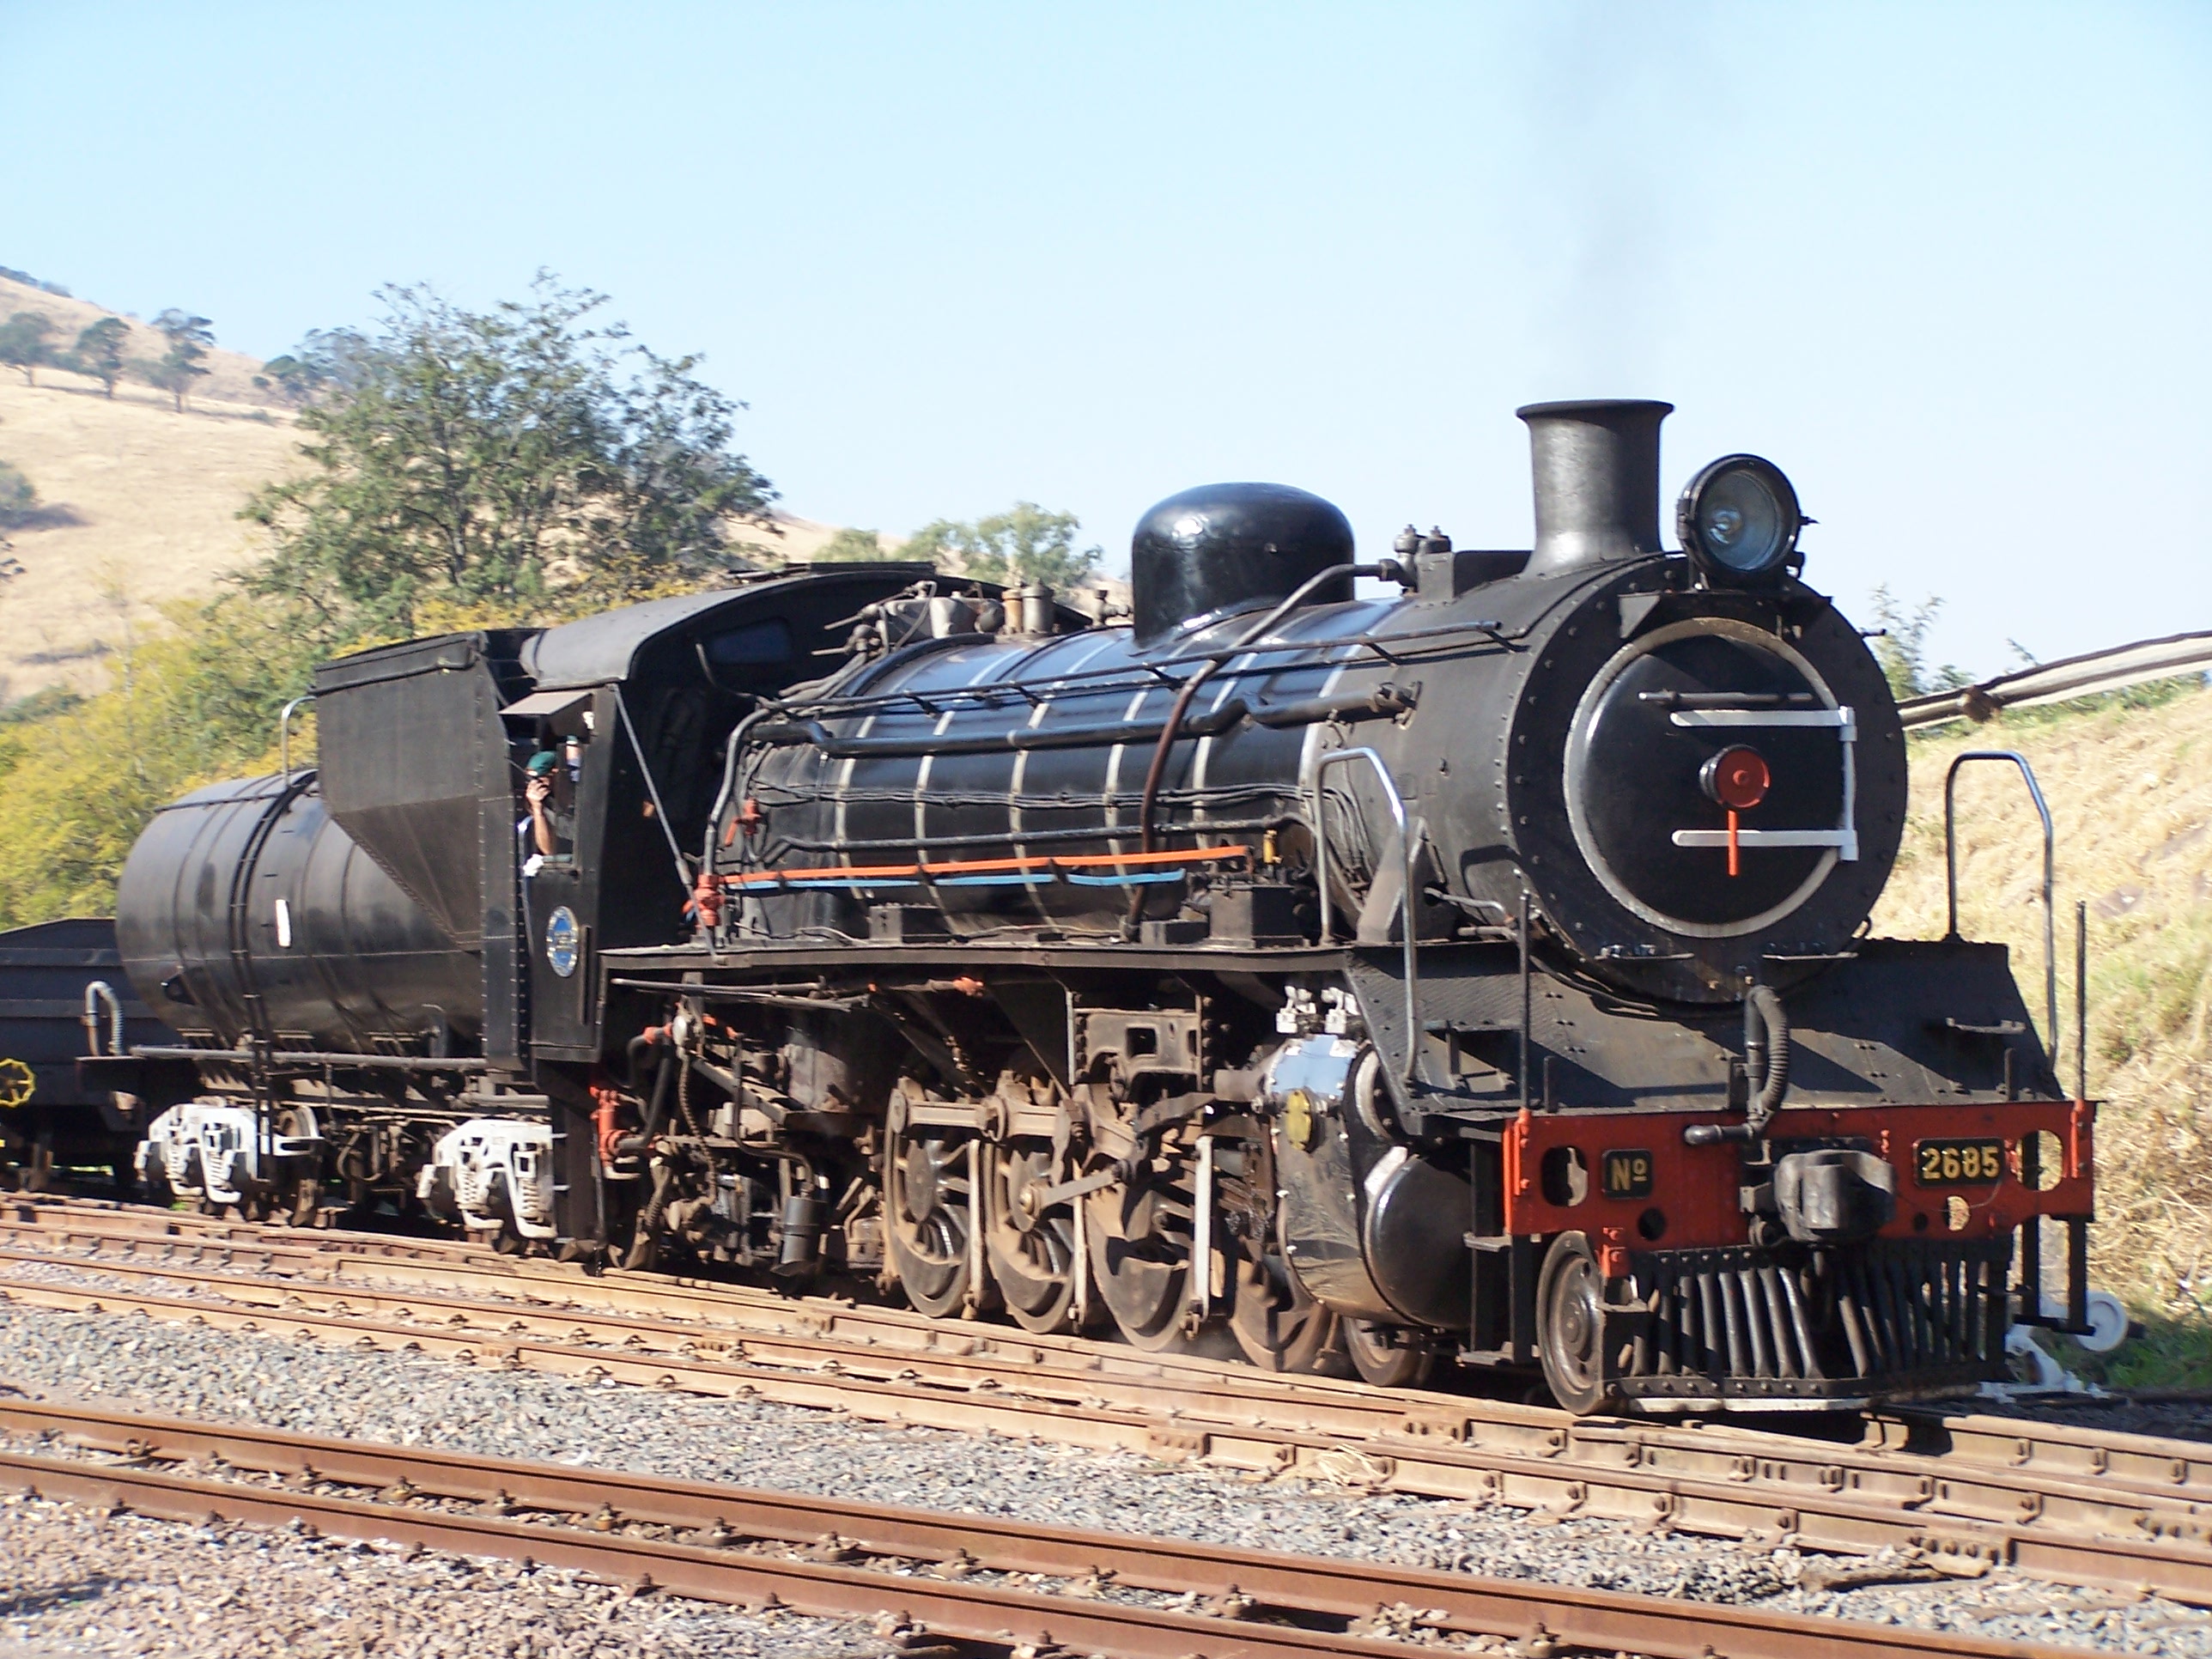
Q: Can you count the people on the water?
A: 0